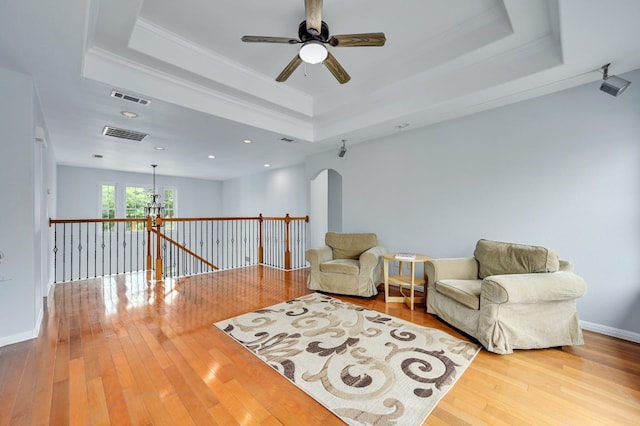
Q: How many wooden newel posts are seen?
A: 4